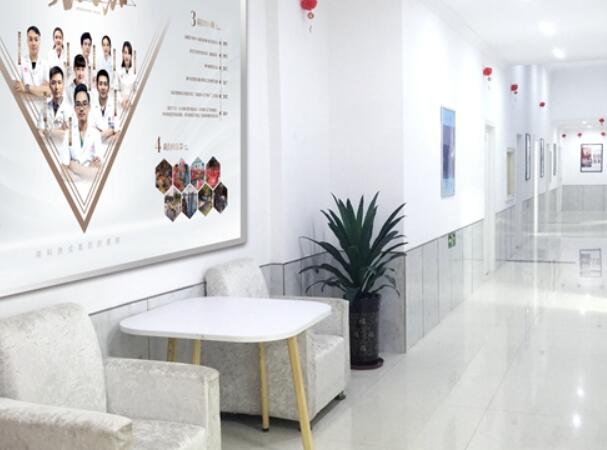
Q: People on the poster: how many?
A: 9